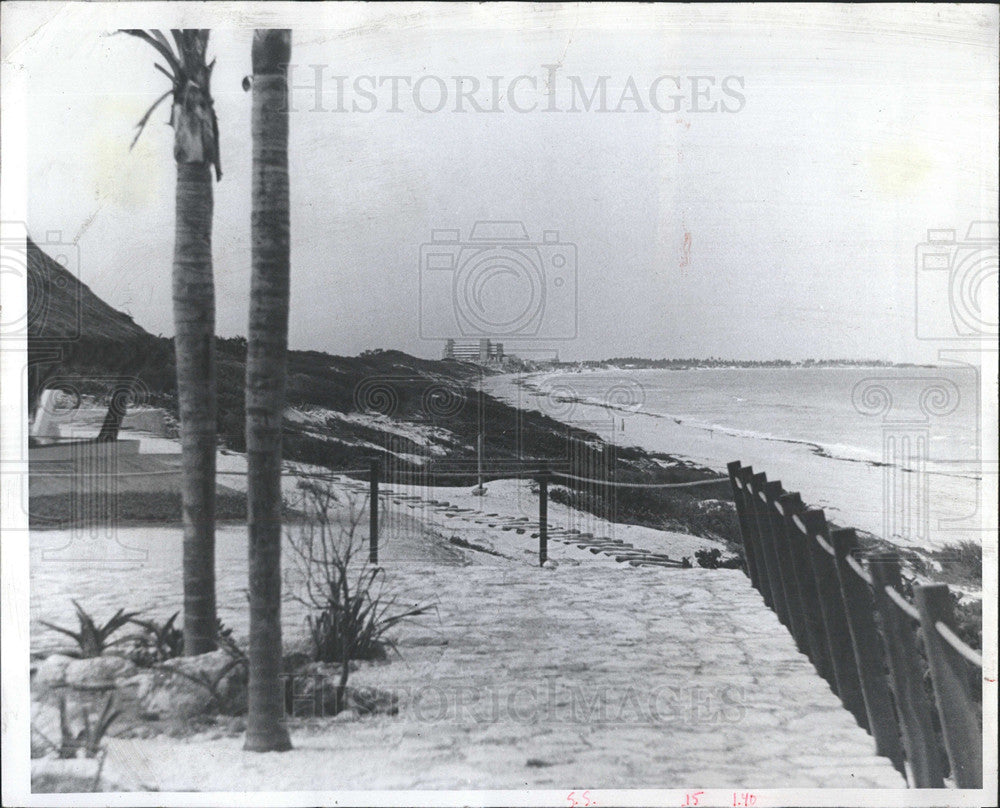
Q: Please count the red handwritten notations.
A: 3